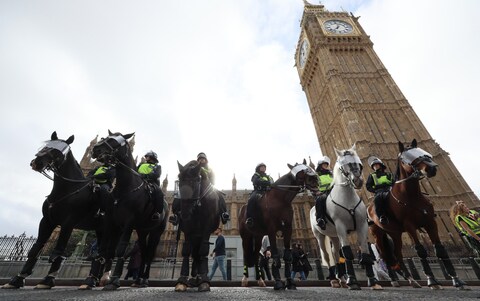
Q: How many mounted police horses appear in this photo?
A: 6